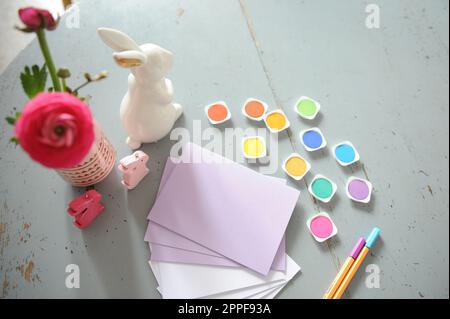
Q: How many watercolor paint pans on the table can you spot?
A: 11